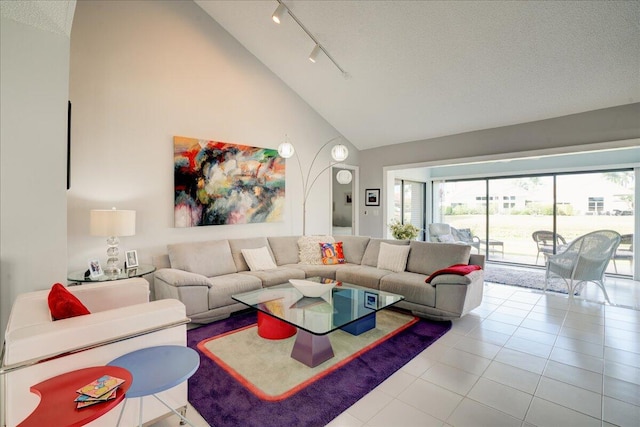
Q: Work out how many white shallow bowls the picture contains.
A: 1